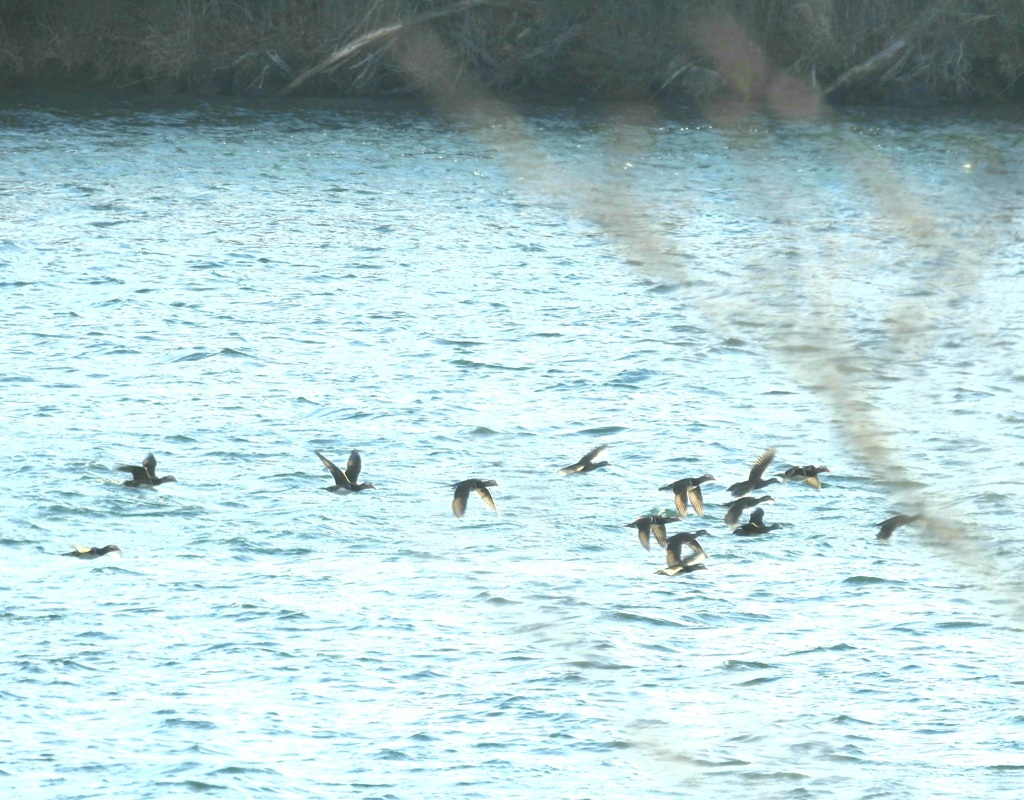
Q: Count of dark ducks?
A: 14